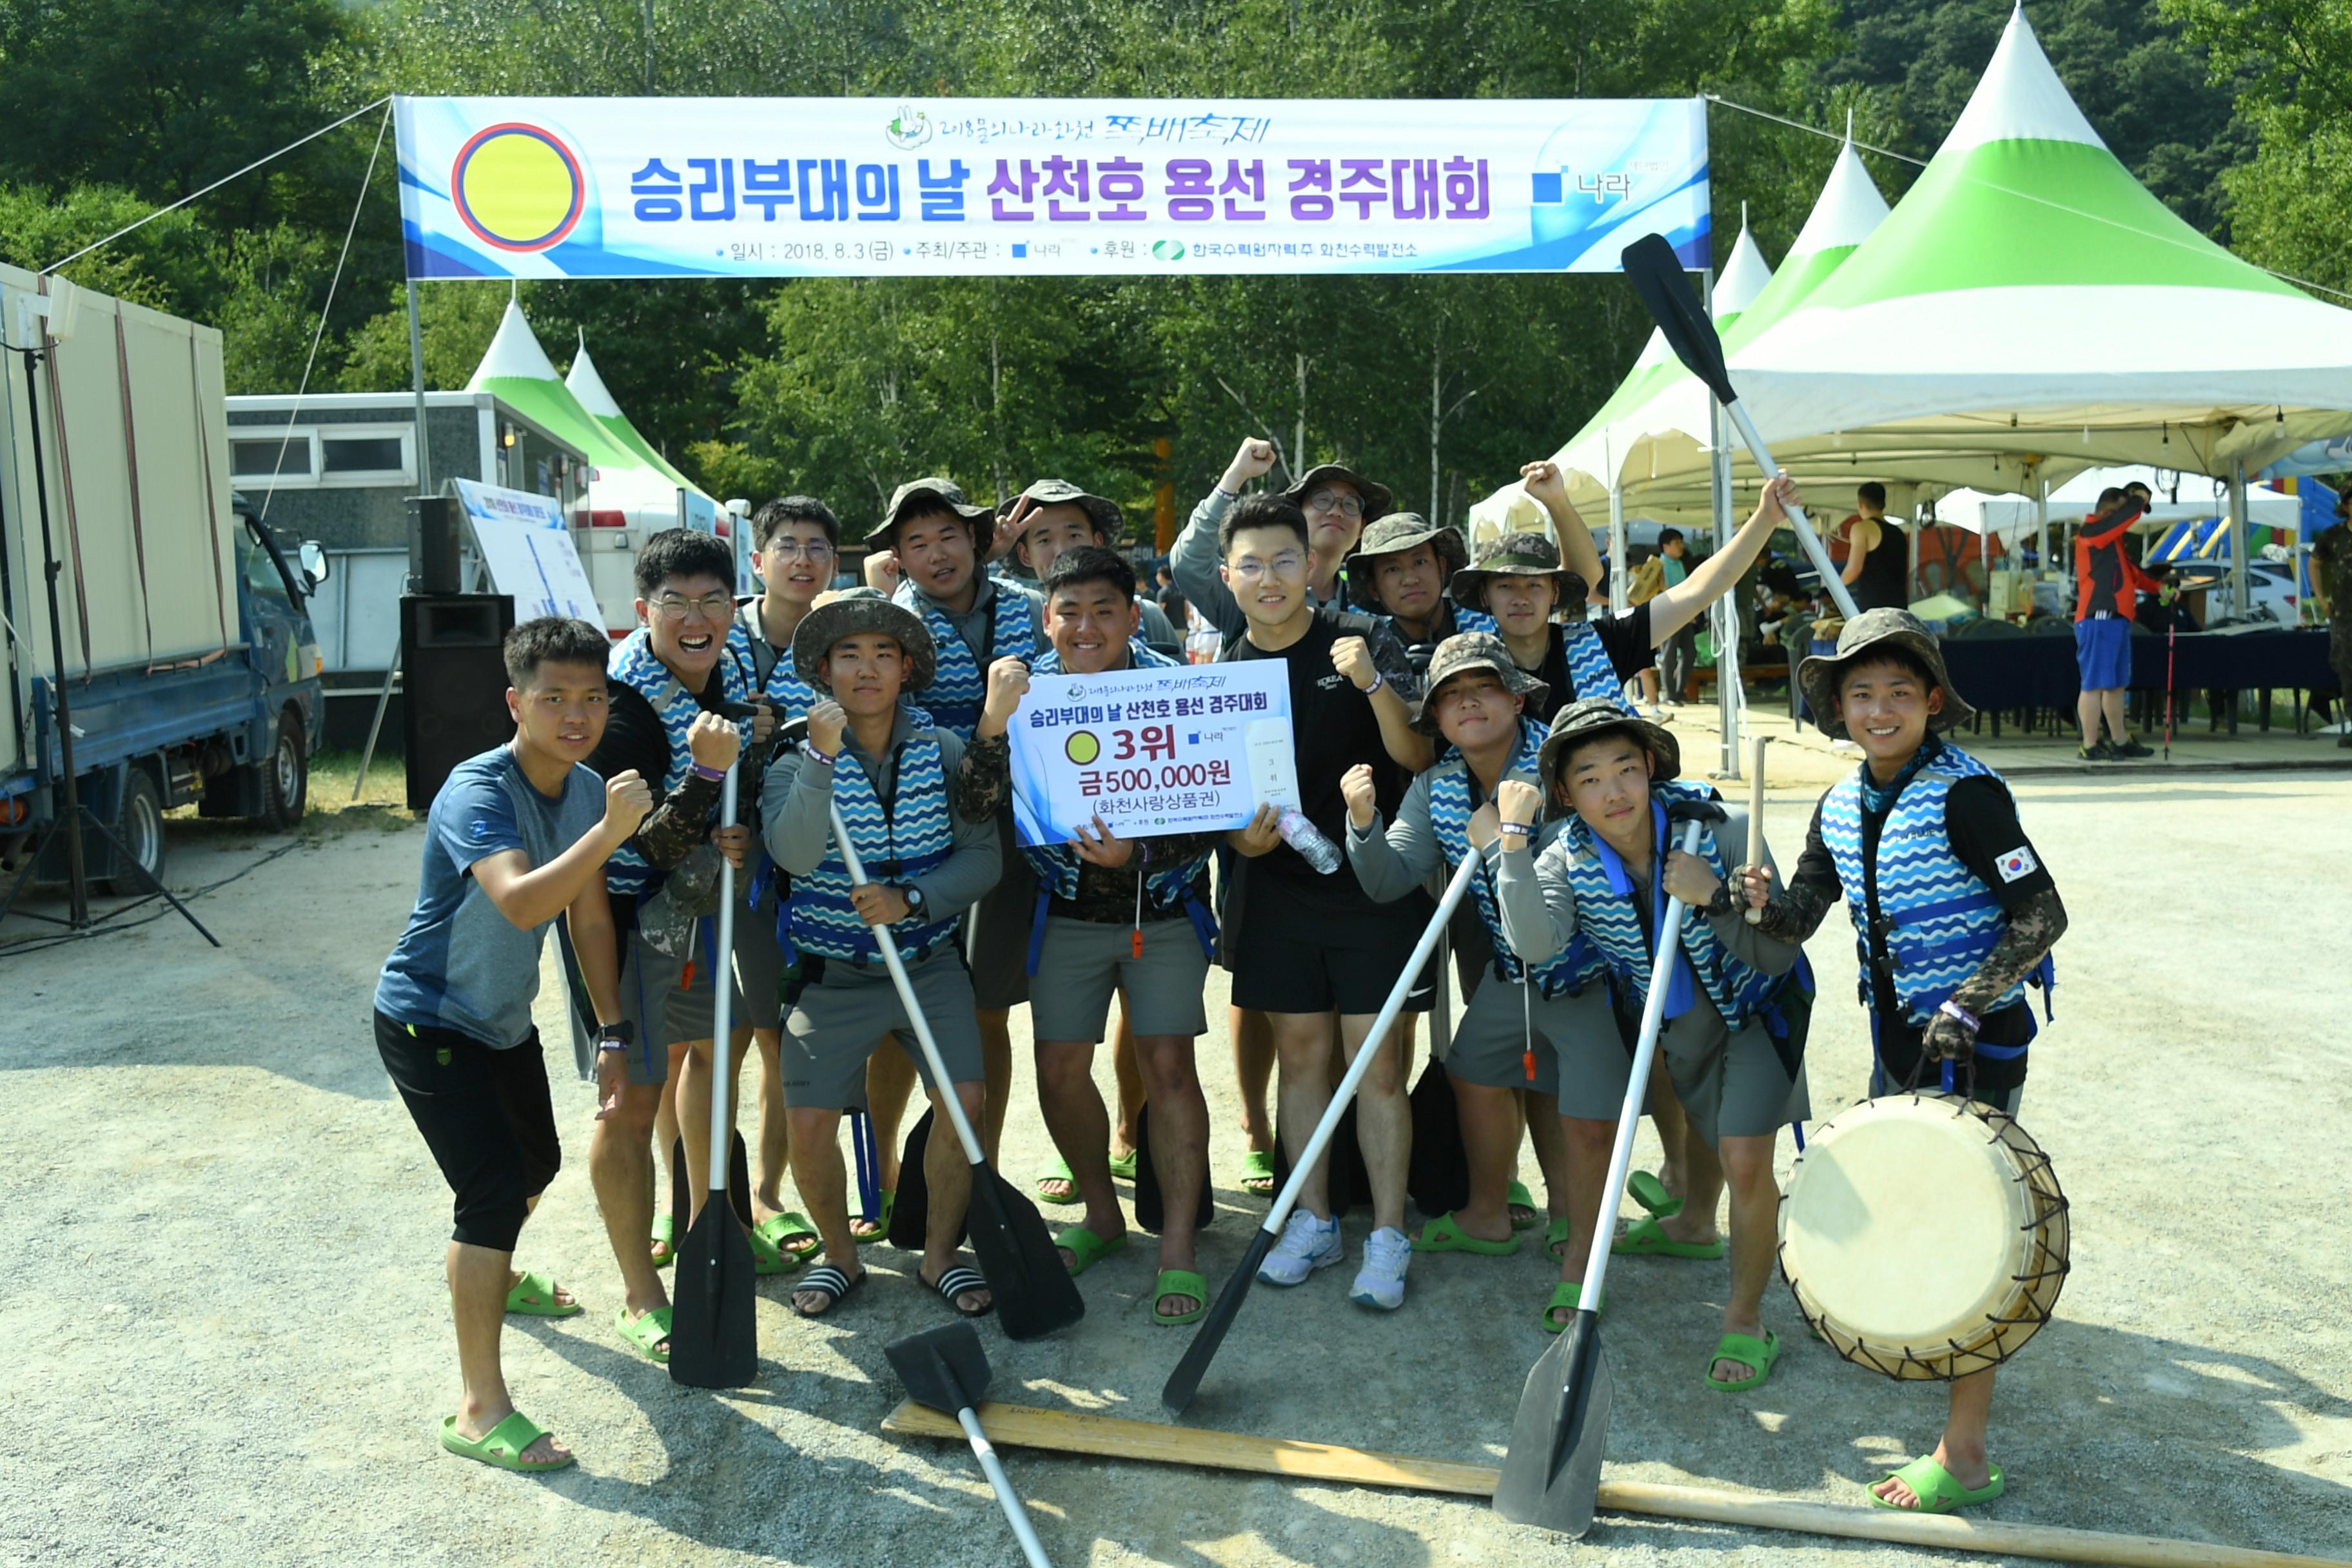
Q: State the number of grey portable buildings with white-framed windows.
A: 1